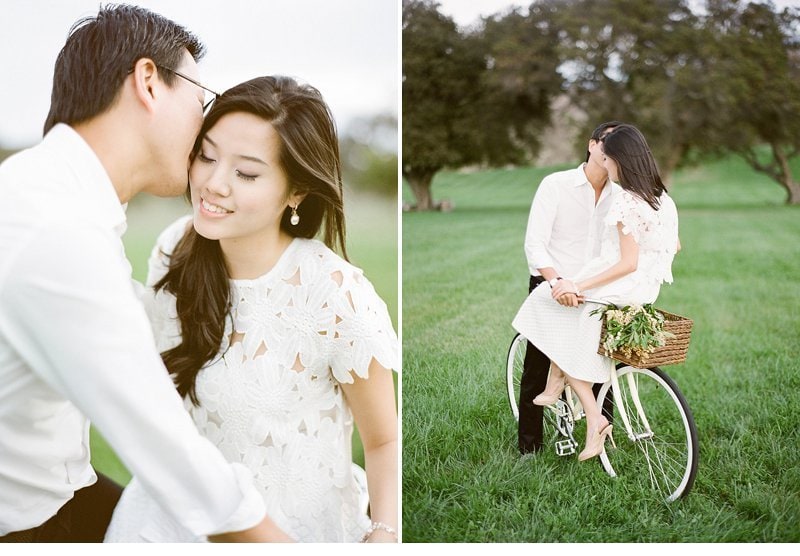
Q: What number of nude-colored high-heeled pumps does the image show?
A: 2